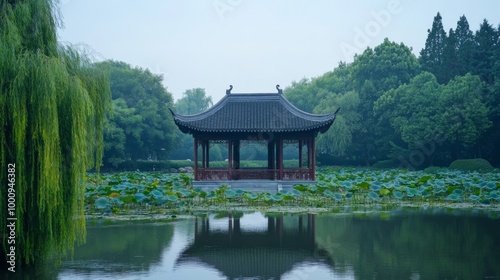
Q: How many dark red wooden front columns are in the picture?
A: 4